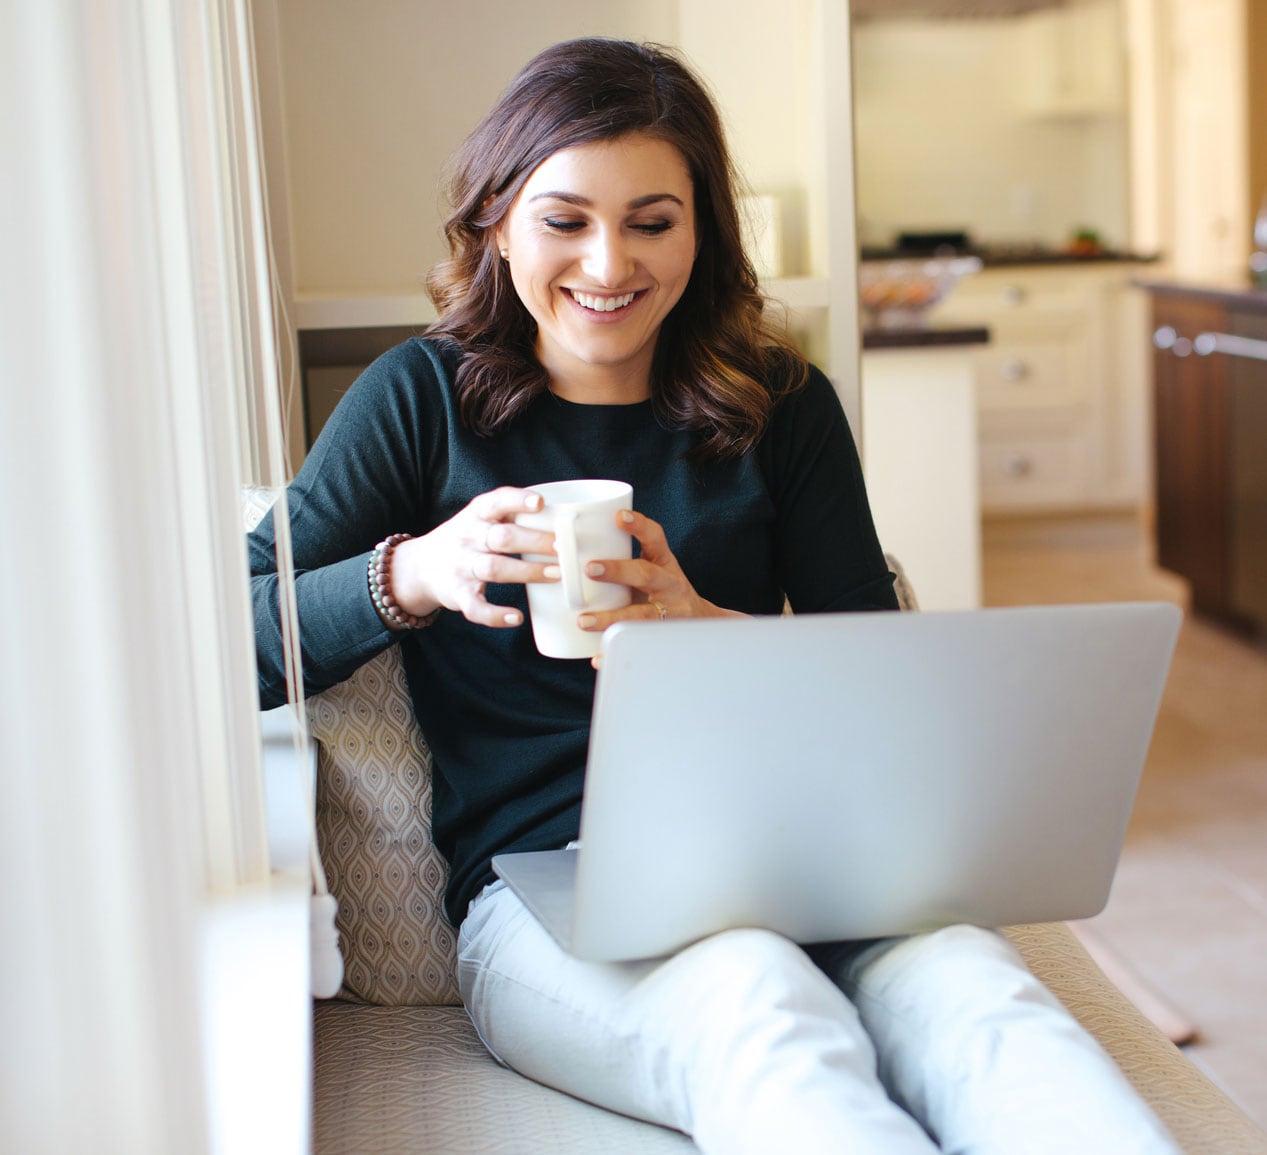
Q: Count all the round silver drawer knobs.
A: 3